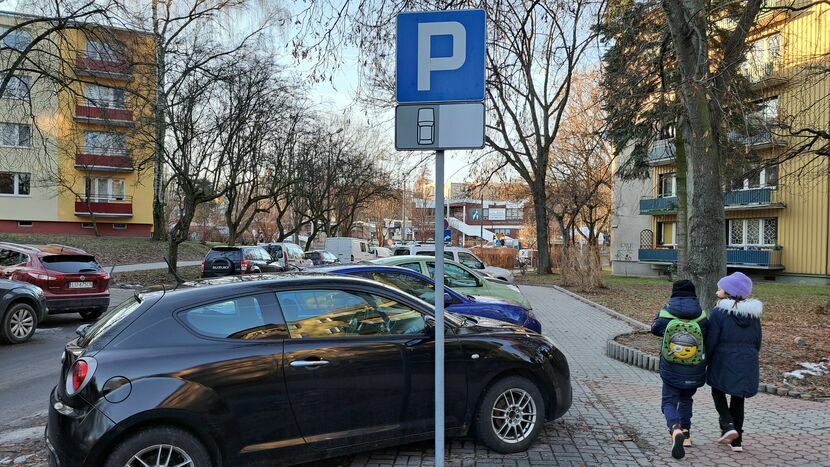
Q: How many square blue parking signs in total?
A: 1